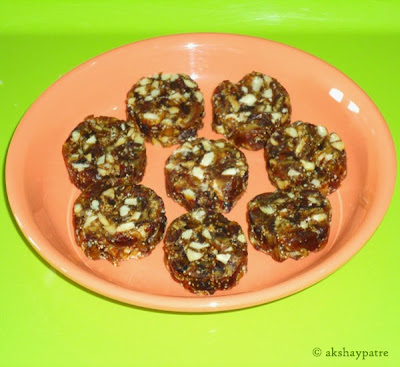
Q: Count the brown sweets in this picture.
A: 8